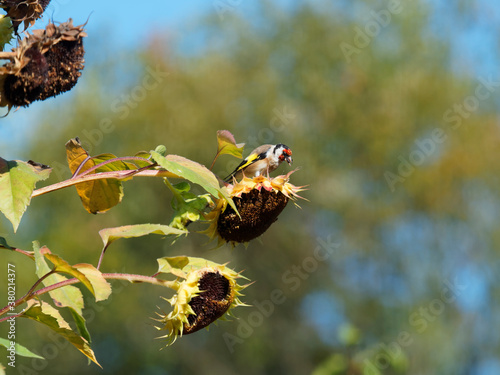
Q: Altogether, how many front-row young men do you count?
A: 0